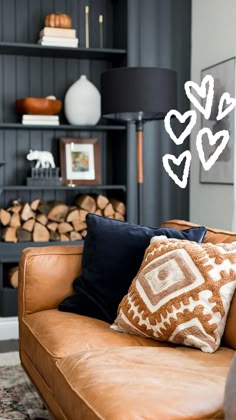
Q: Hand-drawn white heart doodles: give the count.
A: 5